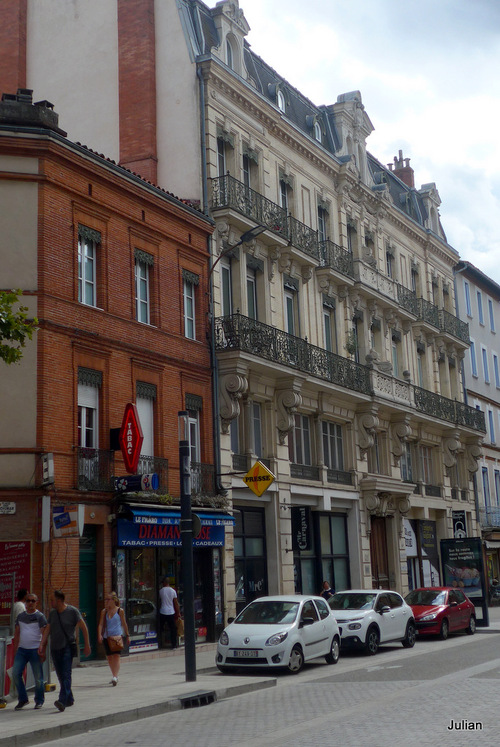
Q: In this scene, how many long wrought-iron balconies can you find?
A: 2